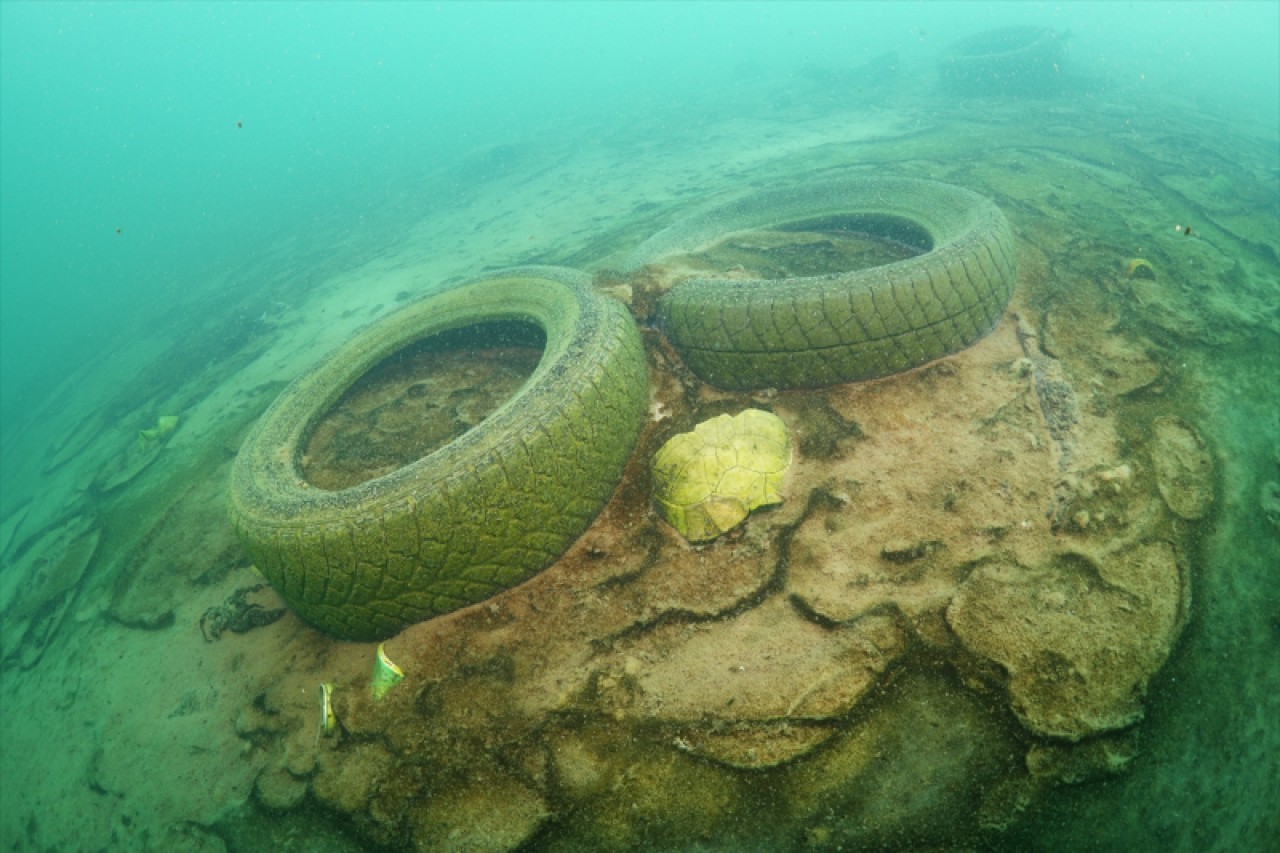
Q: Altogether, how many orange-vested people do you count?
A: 0